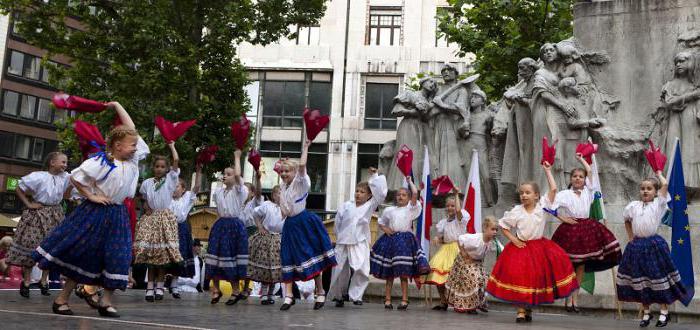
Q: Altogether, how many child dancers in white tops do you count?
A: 15